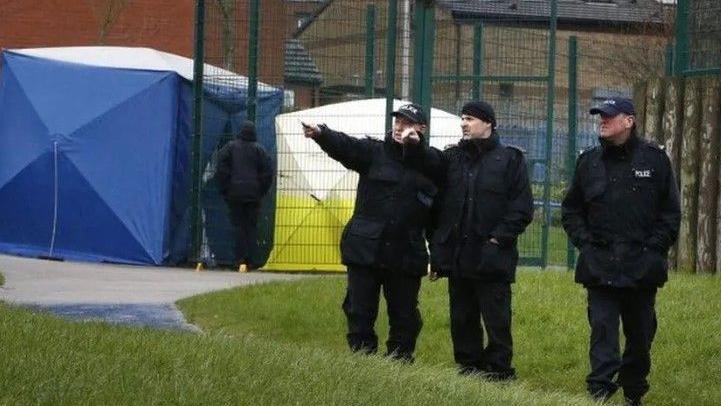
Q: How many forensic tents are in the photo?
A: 2